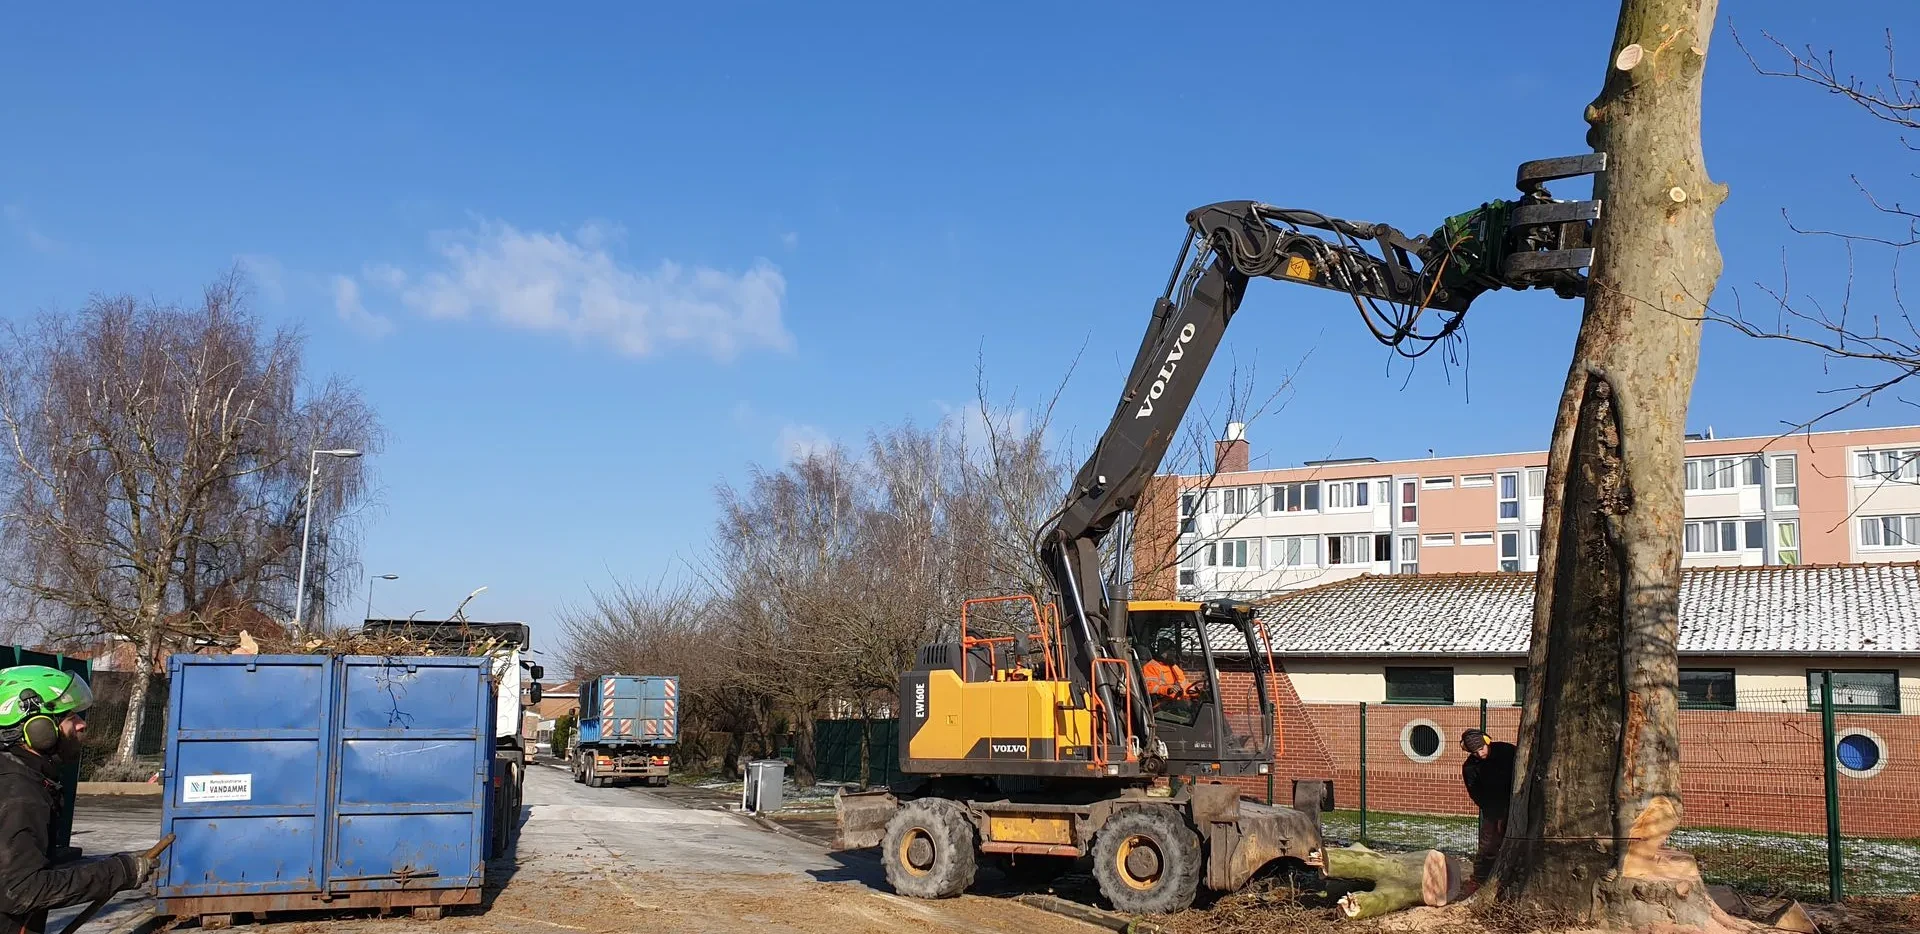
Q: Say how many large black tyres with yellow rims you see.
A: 2